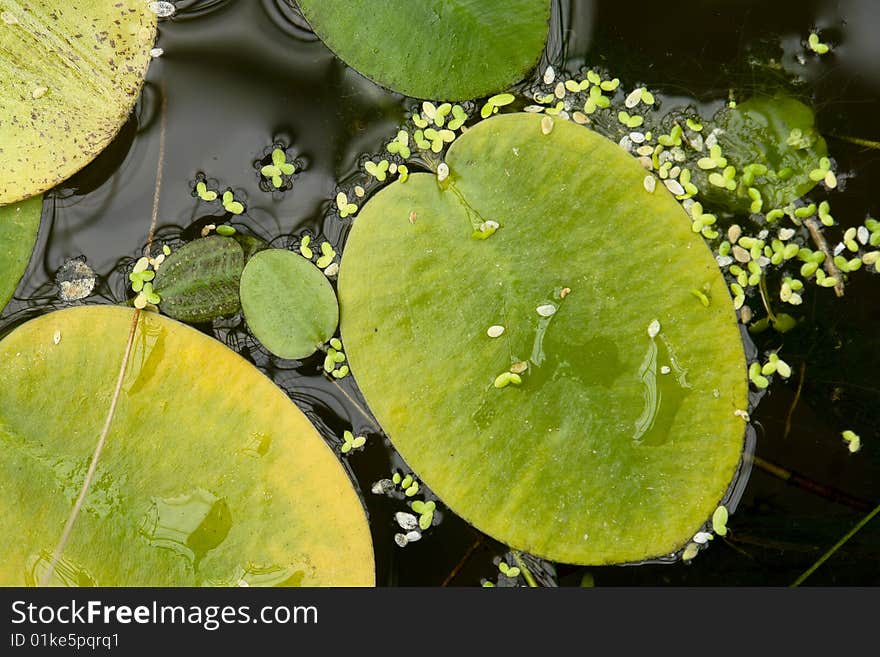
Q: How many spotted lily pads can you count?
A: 1